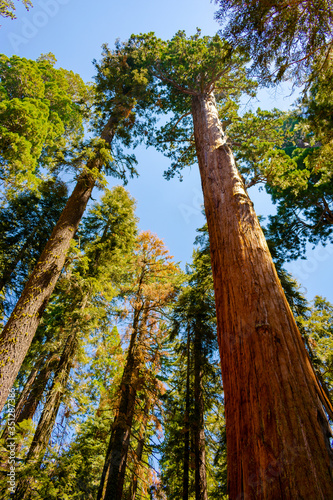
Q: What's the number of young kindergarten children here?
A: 0